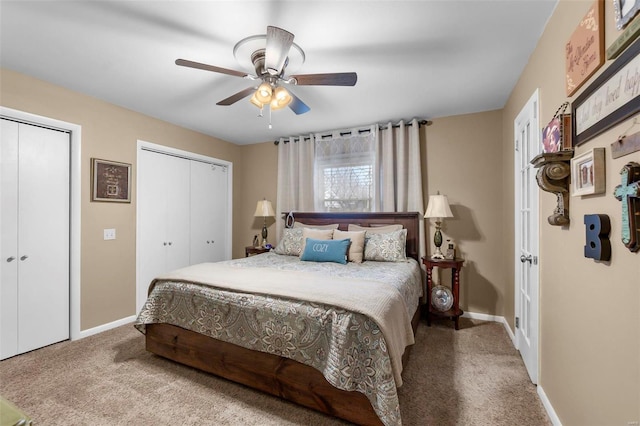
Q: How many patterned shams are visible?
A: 2